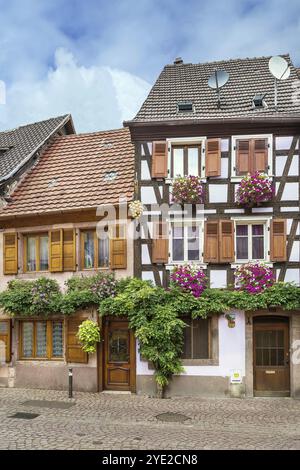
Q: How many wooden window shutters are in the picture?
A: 14